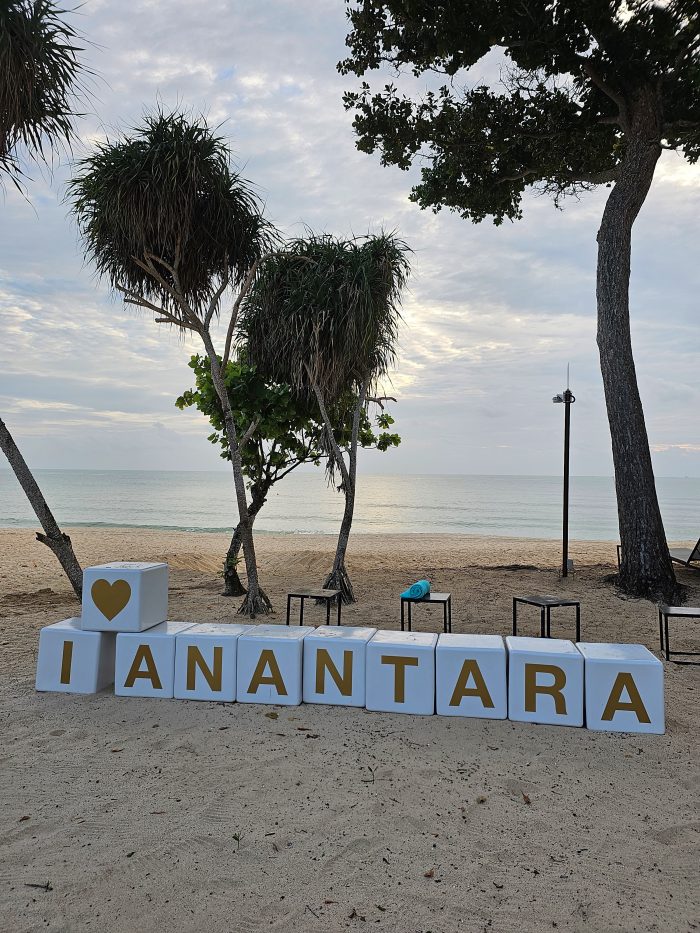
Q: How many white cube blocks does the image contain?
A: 10